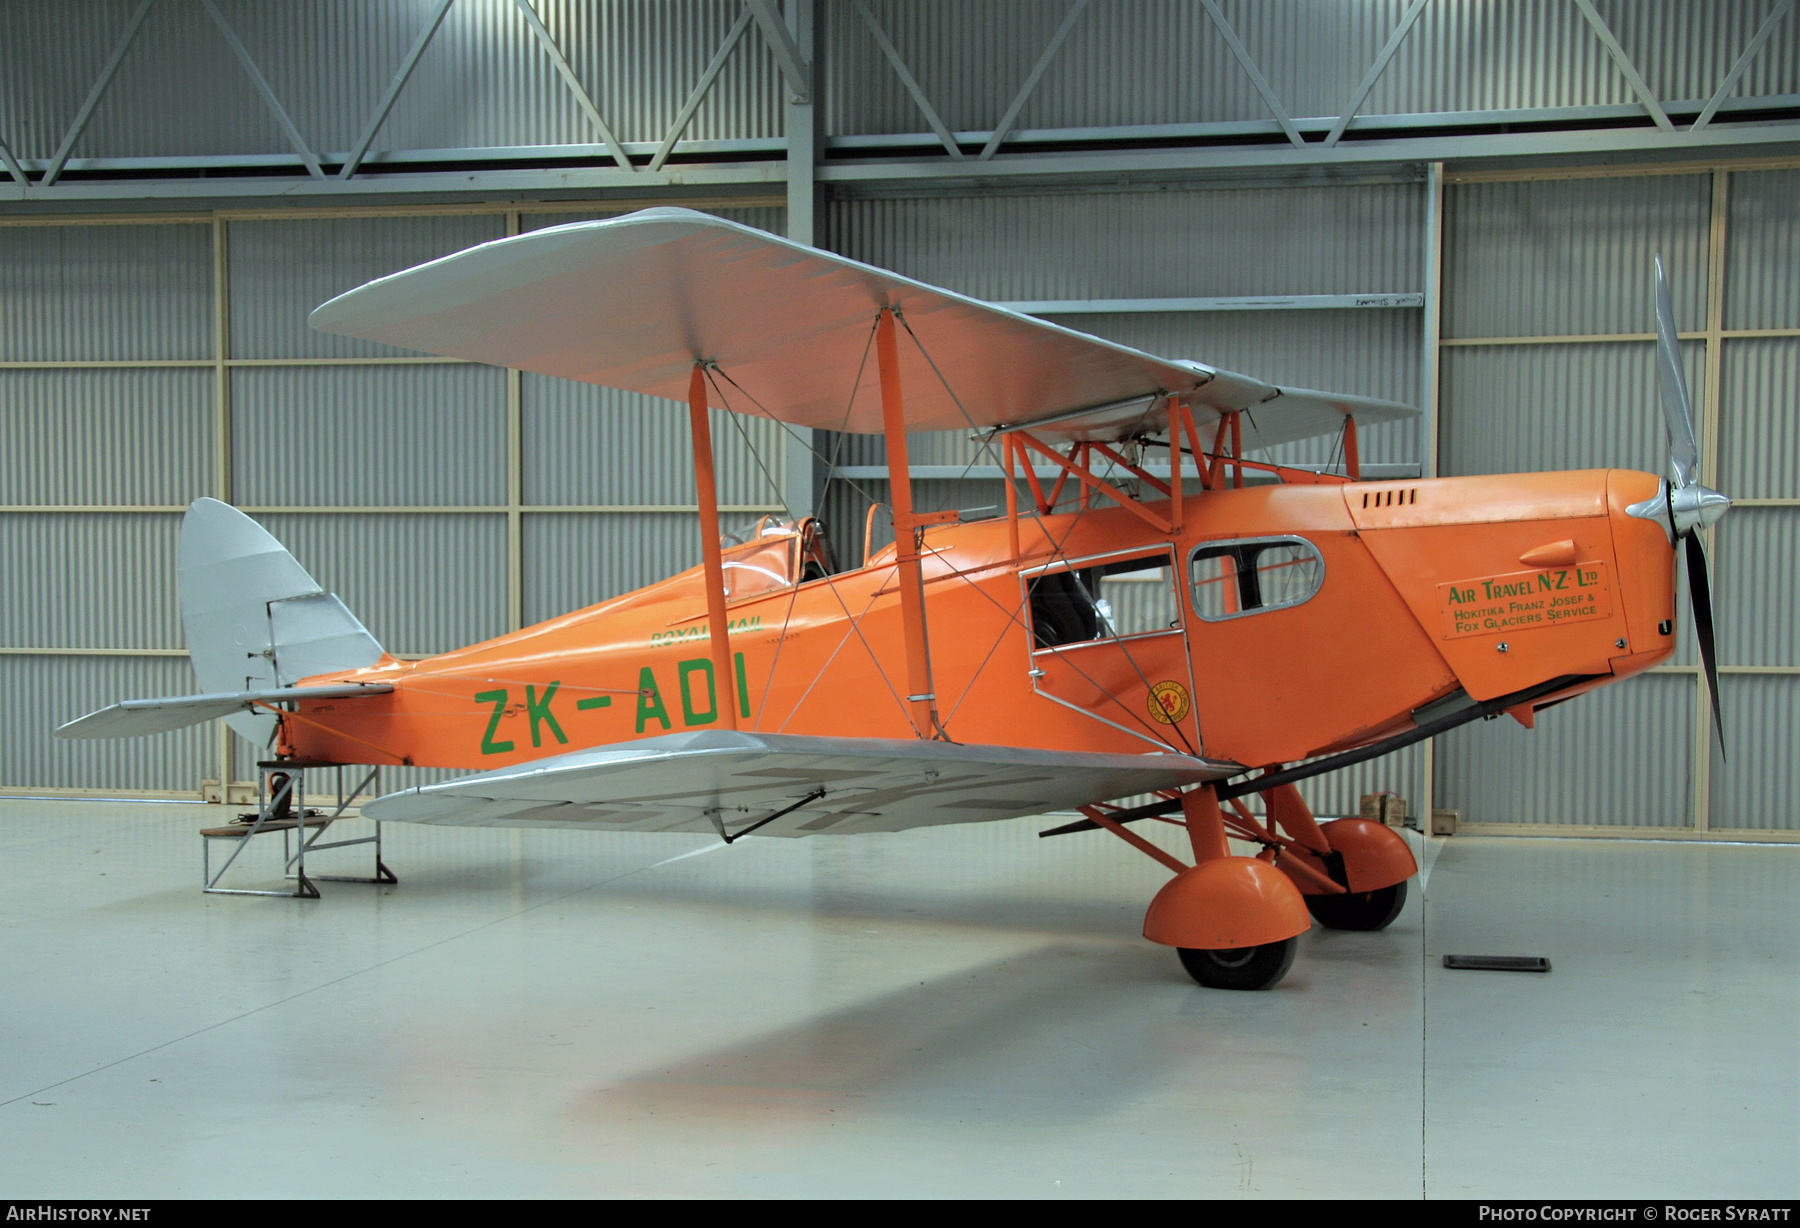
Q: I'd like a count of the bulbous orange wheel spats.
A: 2